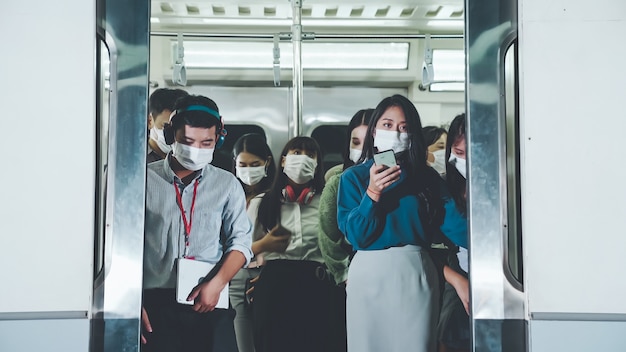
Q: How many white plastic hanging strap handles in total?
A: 3